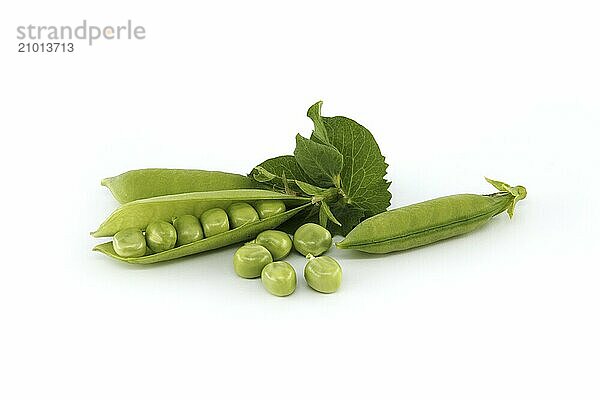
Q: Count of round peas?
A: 11